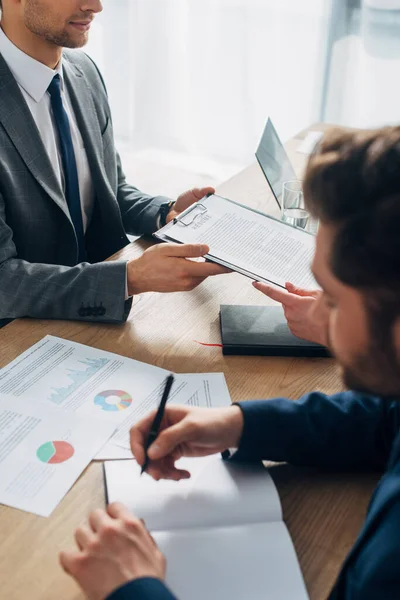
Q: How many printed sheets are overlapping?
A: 3